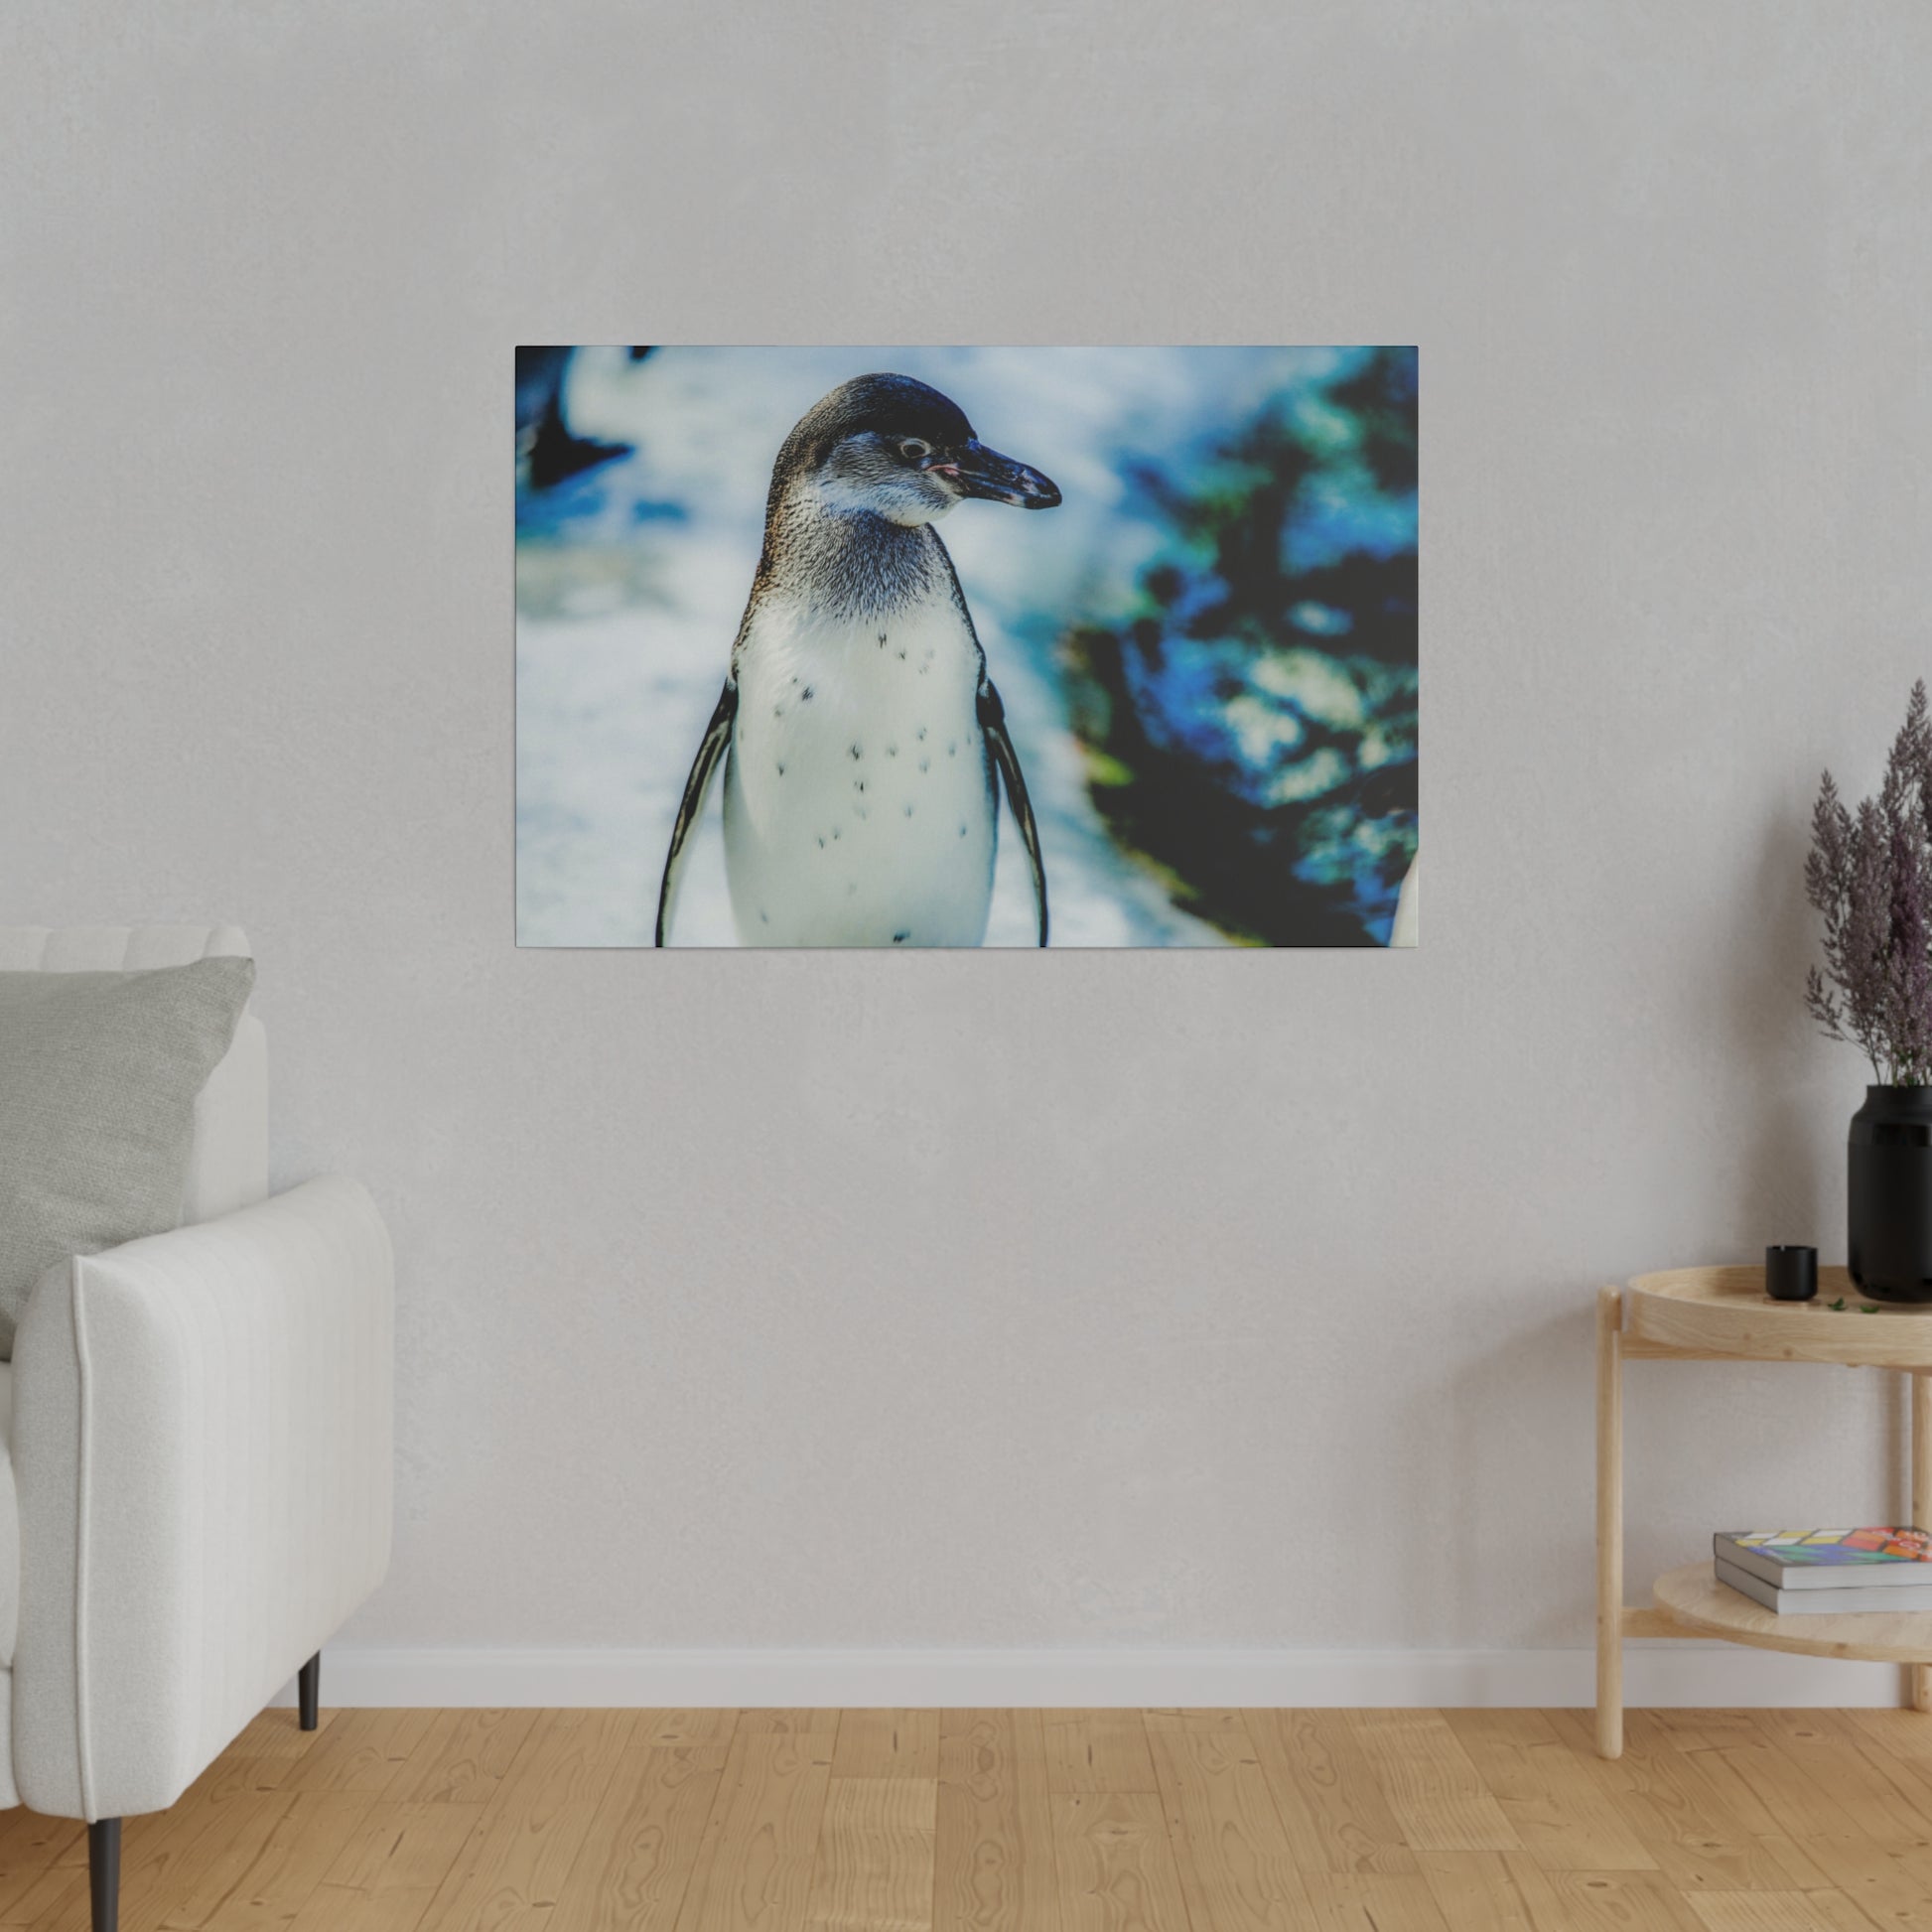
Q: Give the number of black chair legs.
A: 2